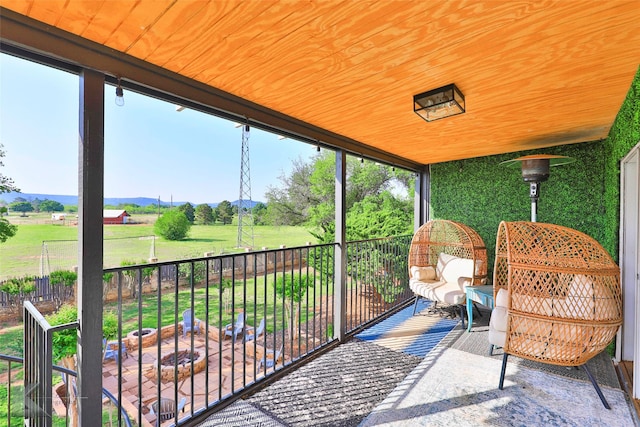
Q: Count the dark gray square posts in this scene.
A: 3